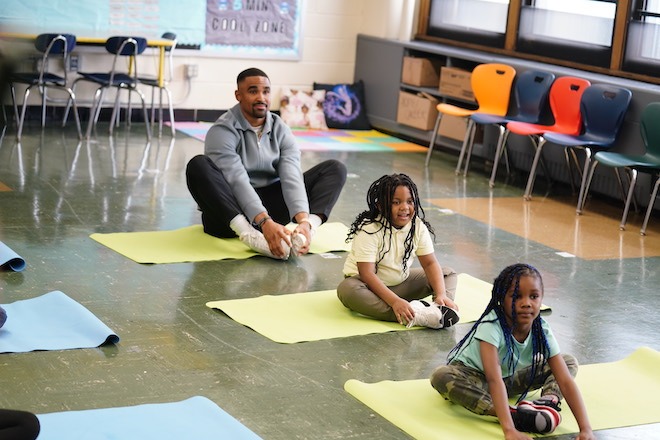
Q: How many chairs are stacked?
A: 0